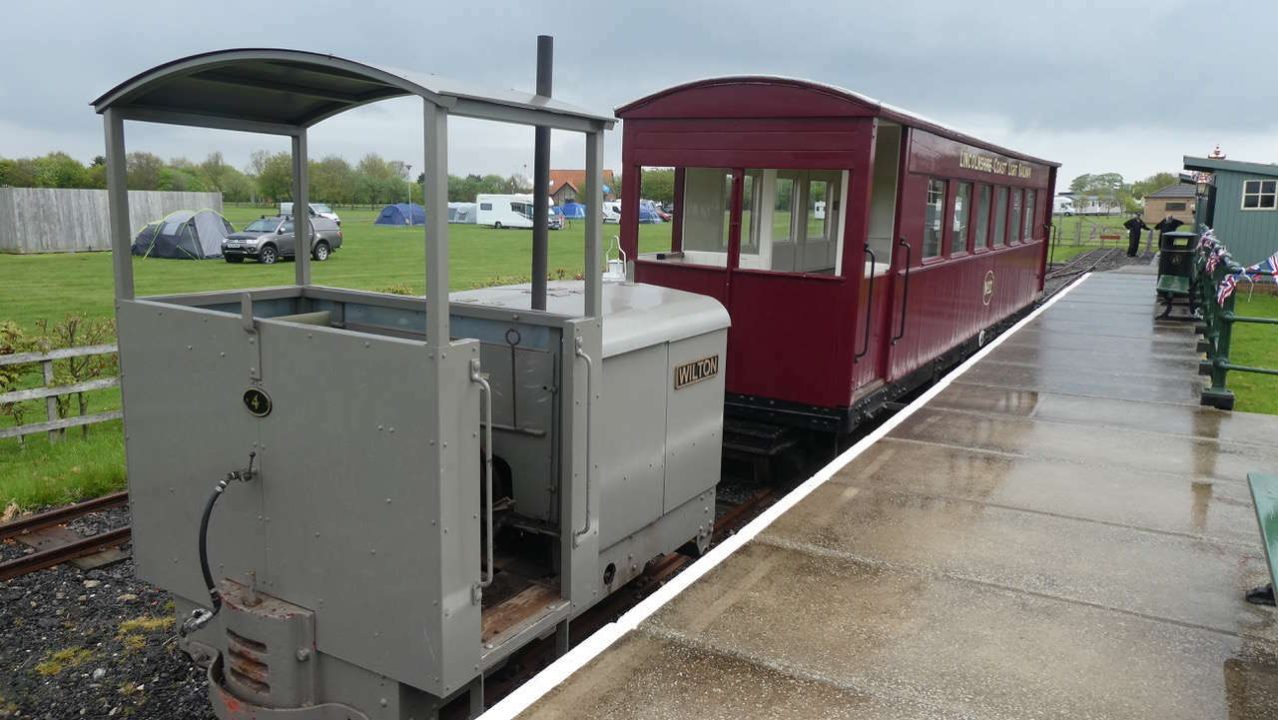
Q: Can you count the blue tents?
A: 3